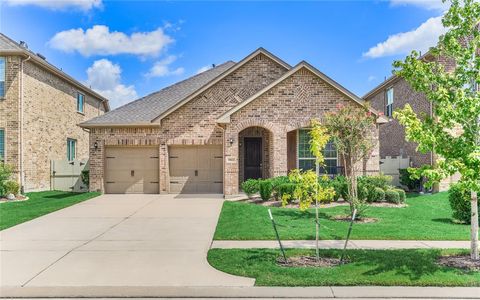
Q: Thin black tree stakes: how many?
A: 2